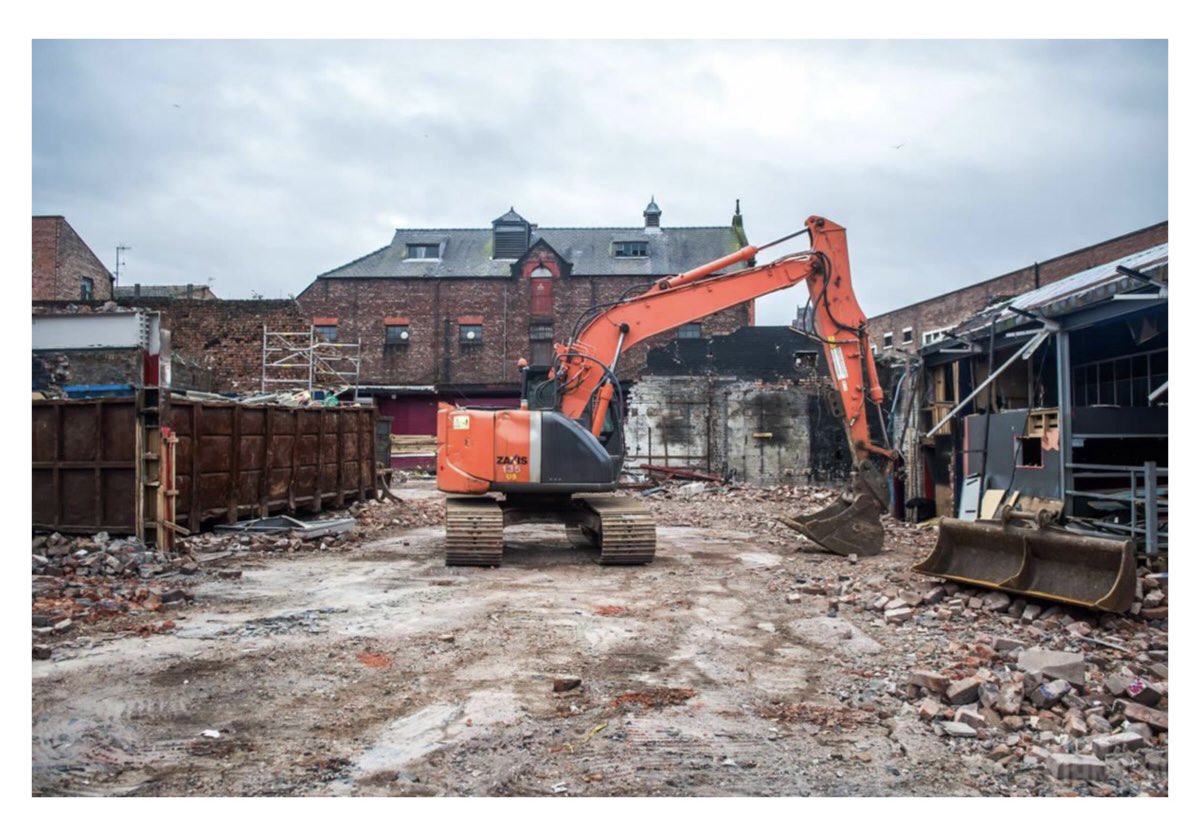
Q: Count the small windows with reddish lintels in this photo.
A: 3